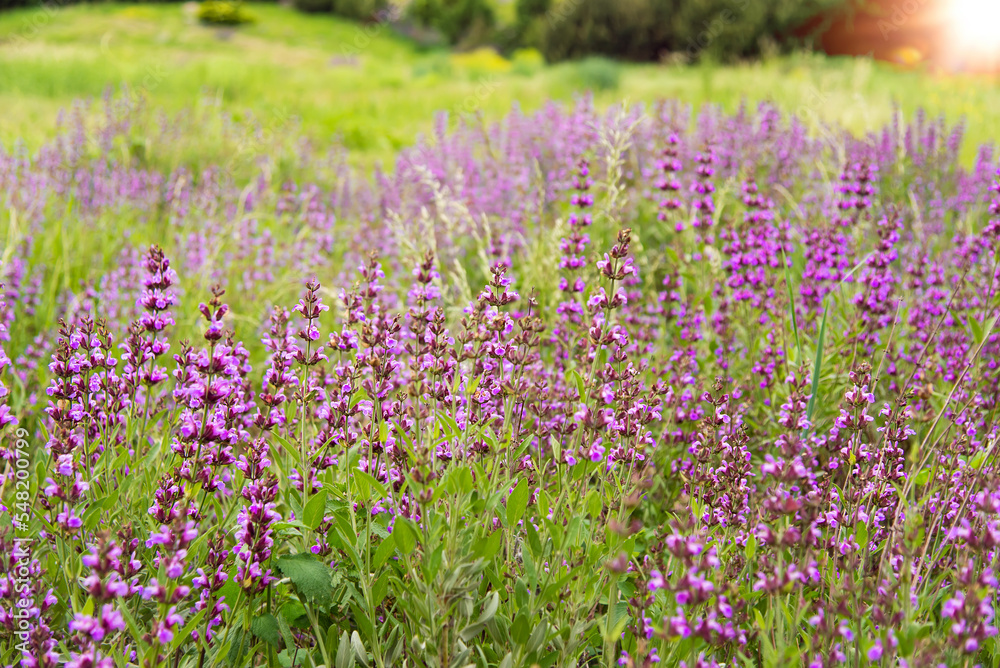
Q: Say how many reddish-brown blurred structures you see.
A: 1